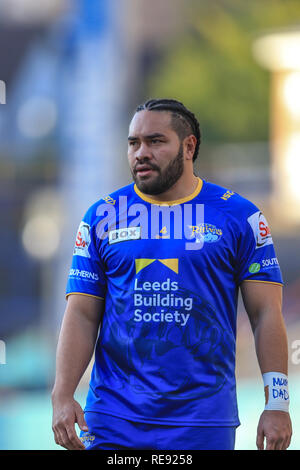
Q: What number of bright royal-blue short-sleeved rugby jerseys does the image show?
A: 1